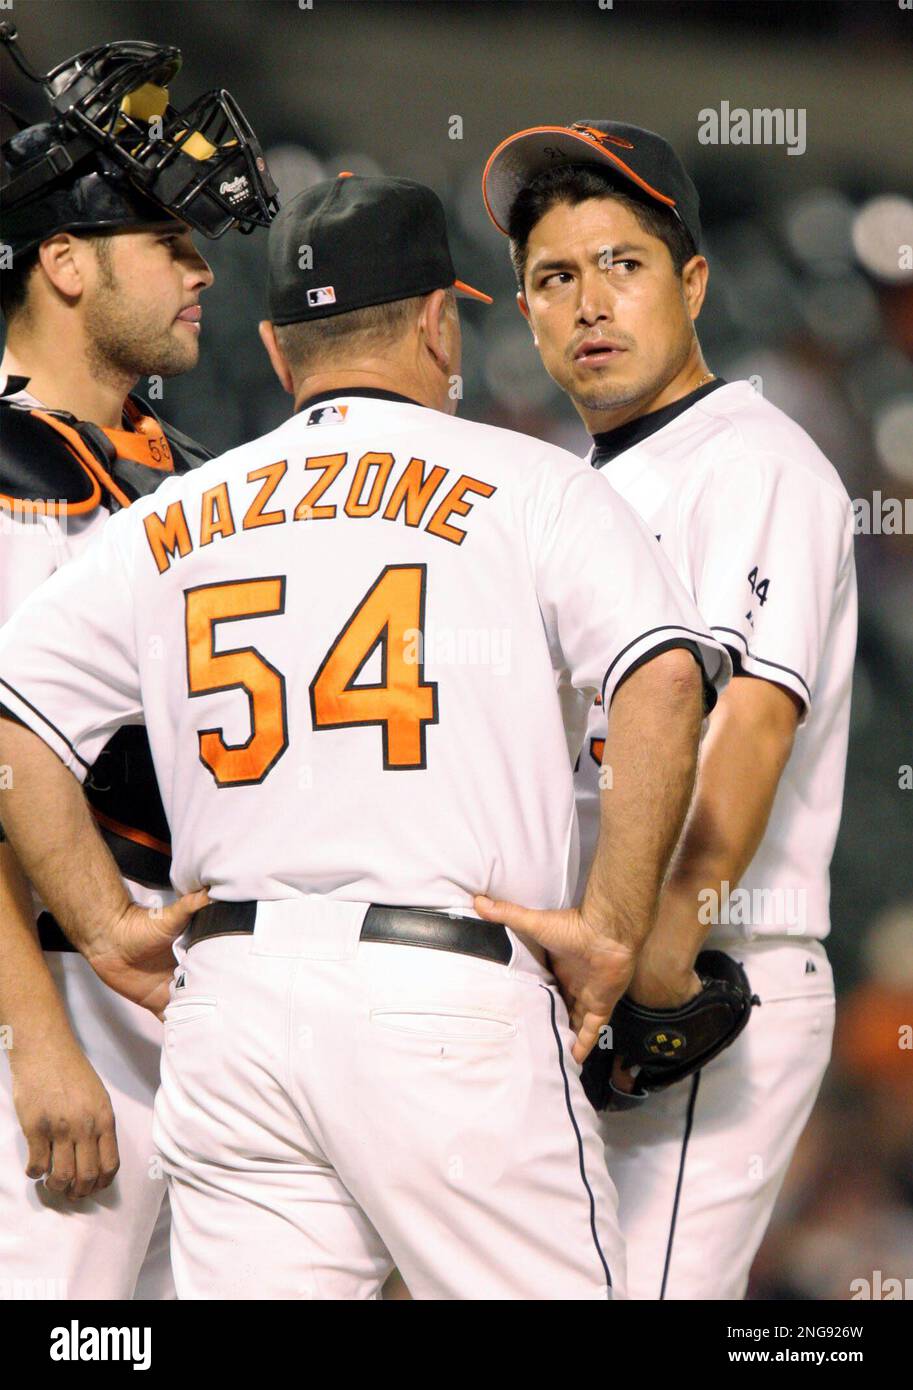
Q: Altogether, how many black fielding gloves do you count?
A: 1